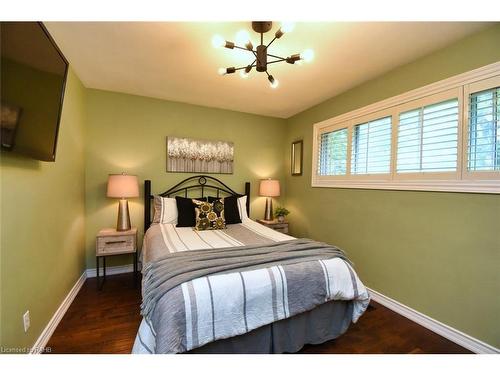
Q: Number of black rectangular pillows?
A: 2